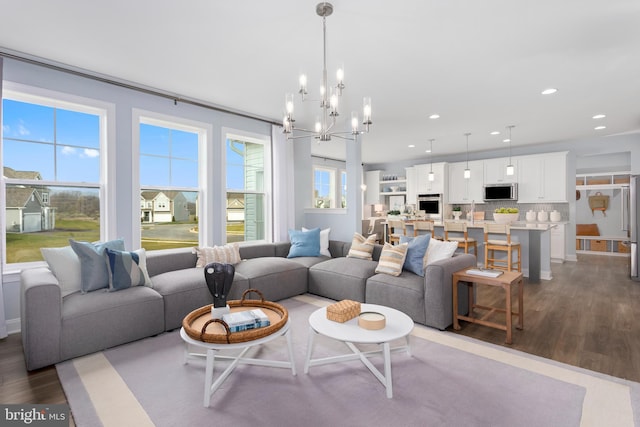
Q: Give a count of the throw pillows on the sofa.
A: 10